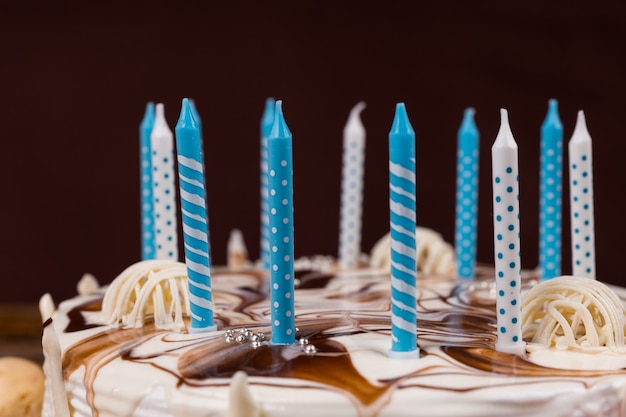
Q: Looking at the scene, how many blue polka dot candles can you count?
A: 4